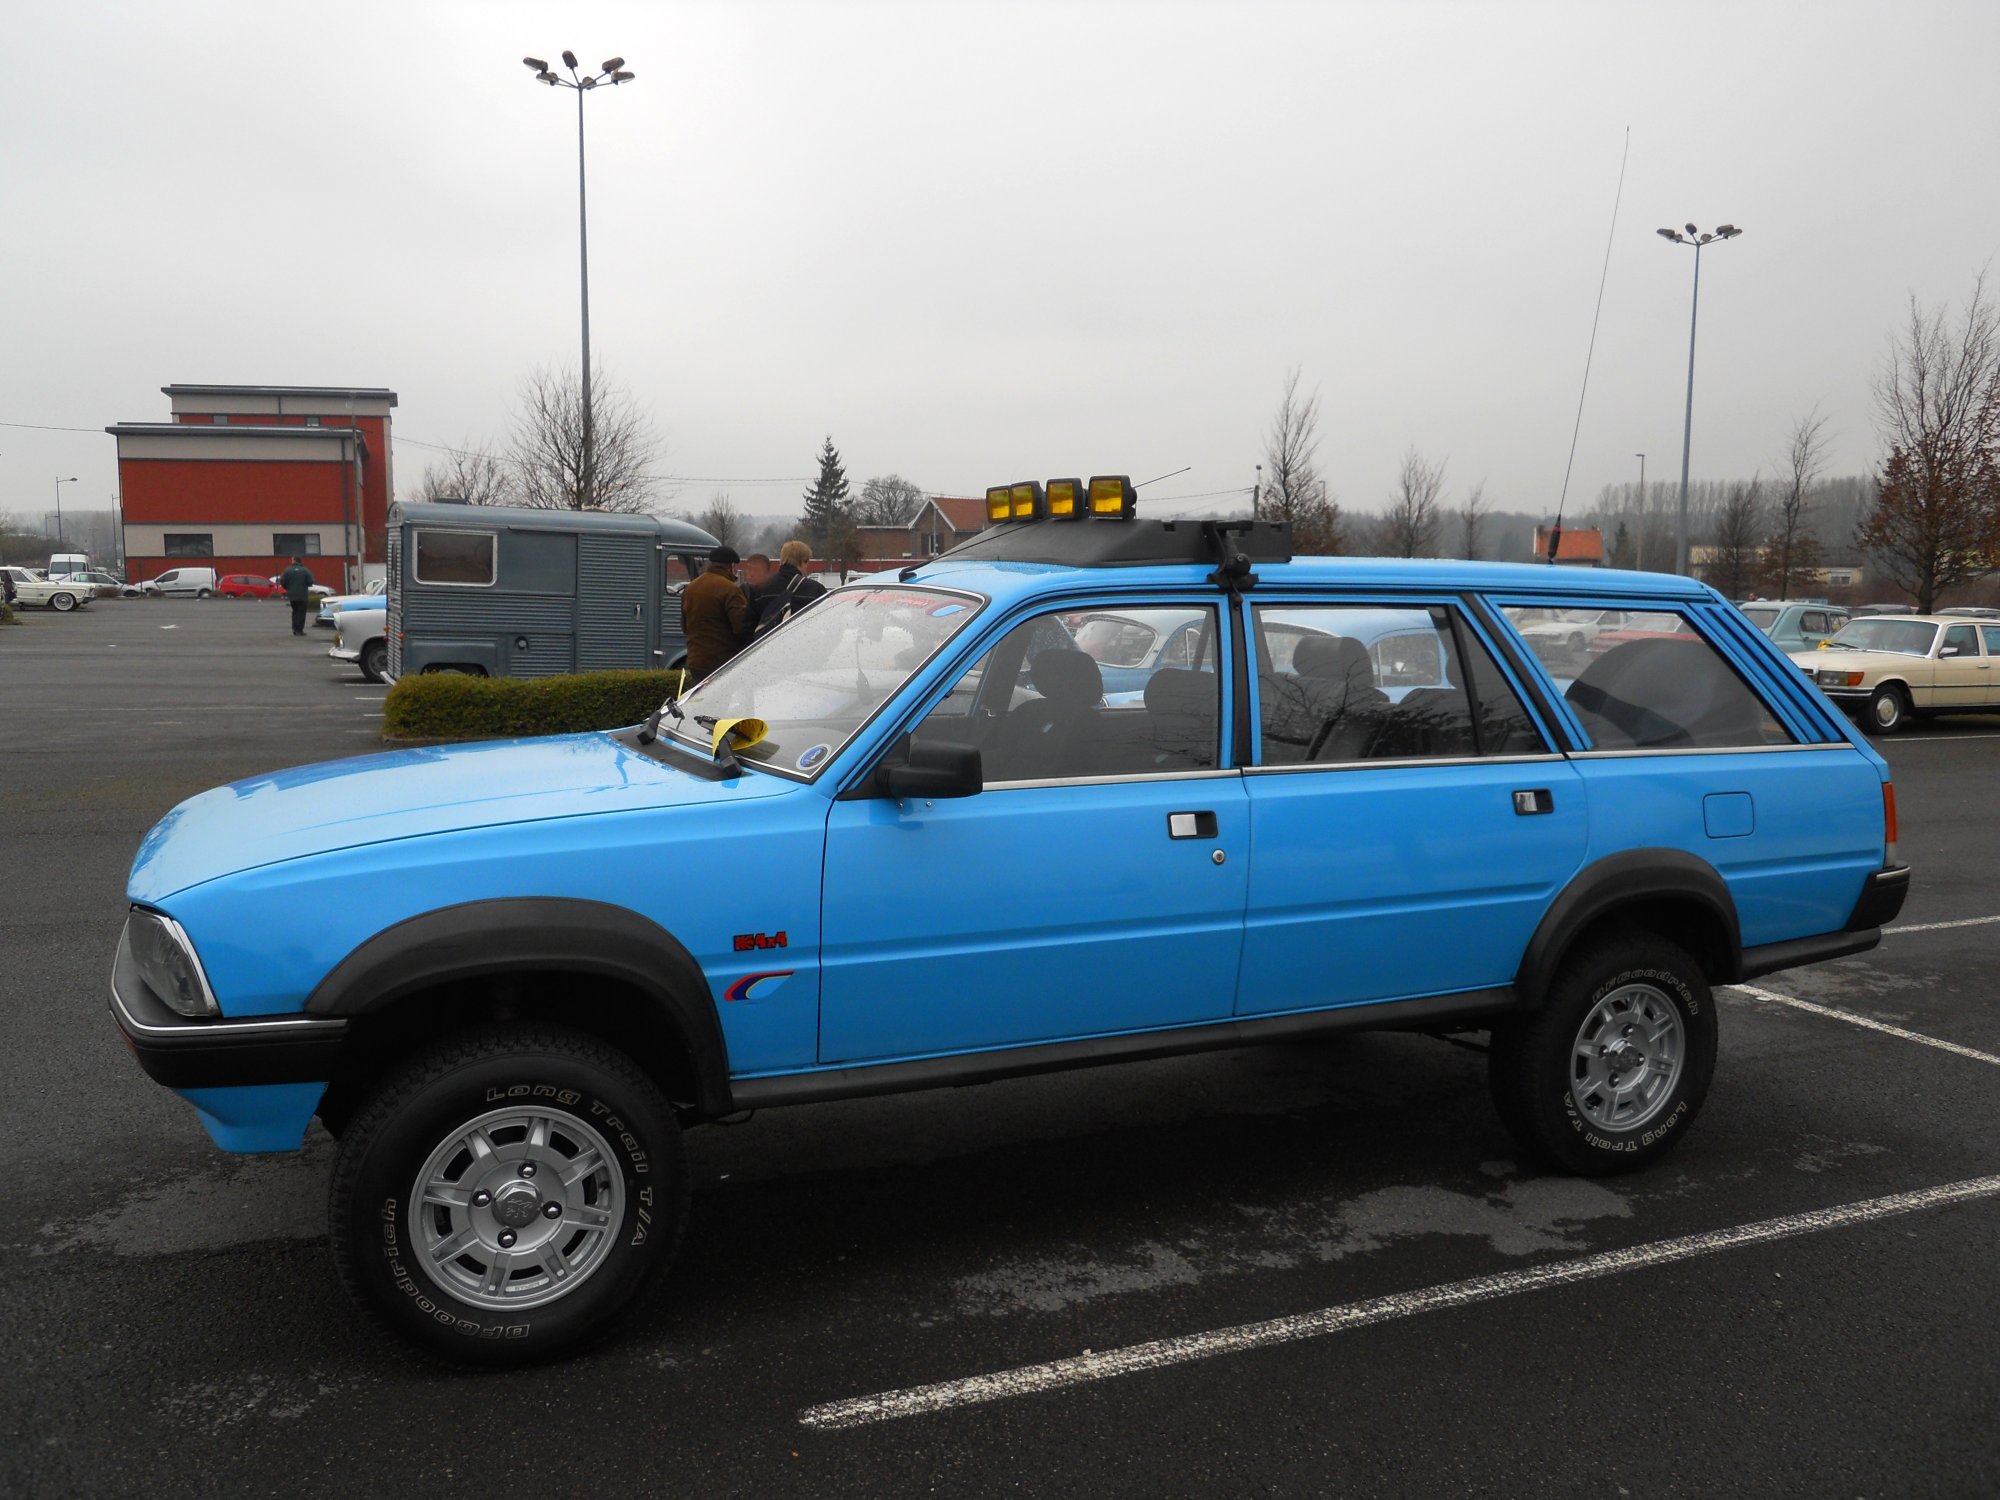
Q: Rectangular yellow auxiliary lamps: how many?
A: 4